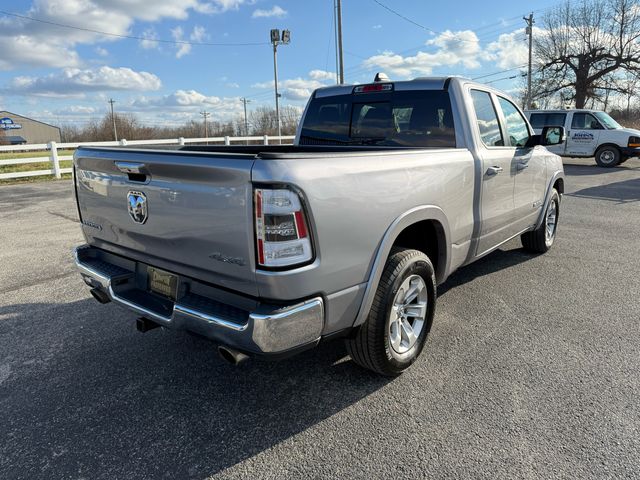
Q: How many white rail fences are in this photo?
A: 1